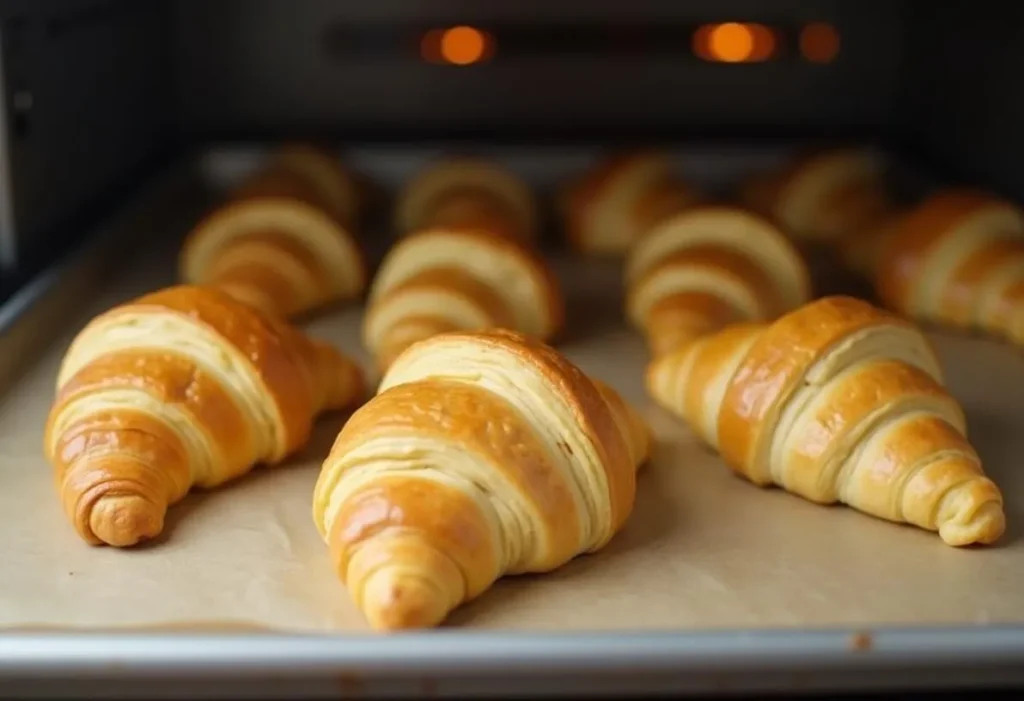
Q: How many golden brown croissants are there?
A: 11